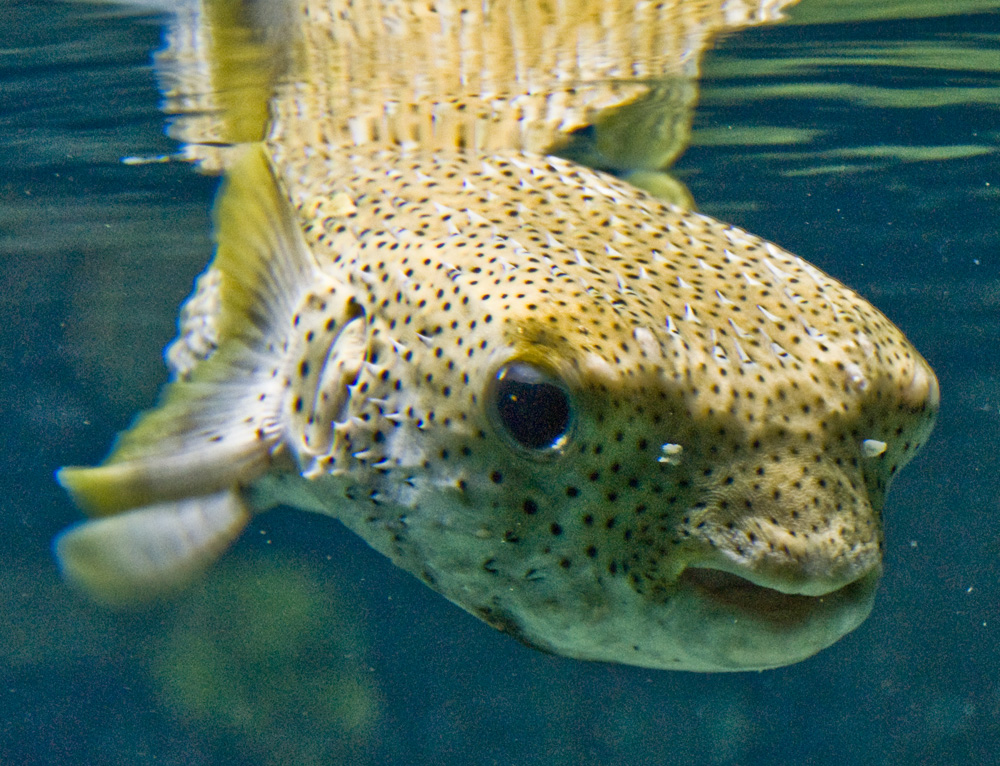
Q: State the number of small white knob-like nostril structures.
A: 2